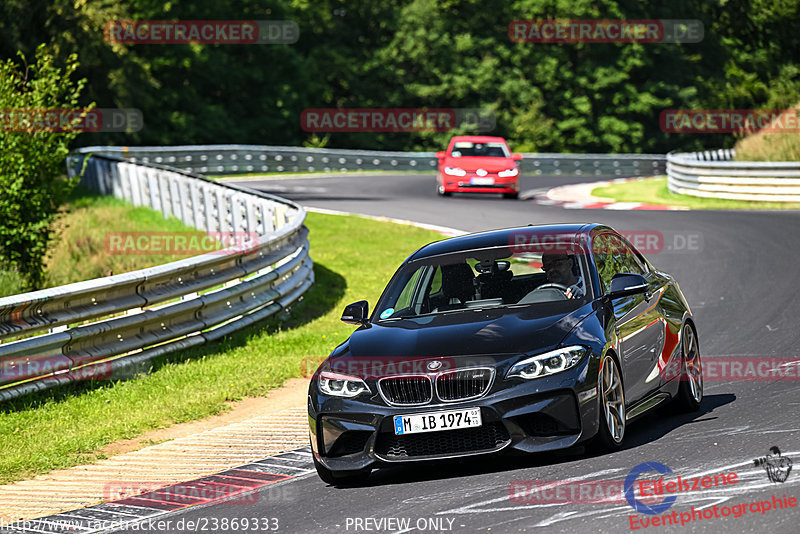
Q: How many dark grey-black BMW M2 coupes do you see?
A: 1